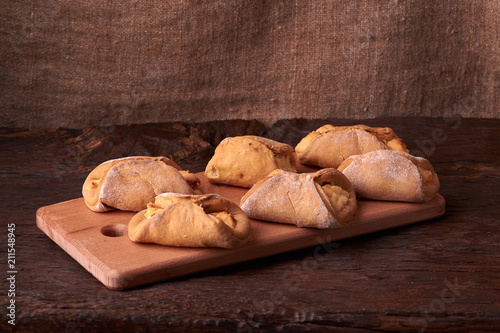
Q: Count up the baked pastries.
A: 6